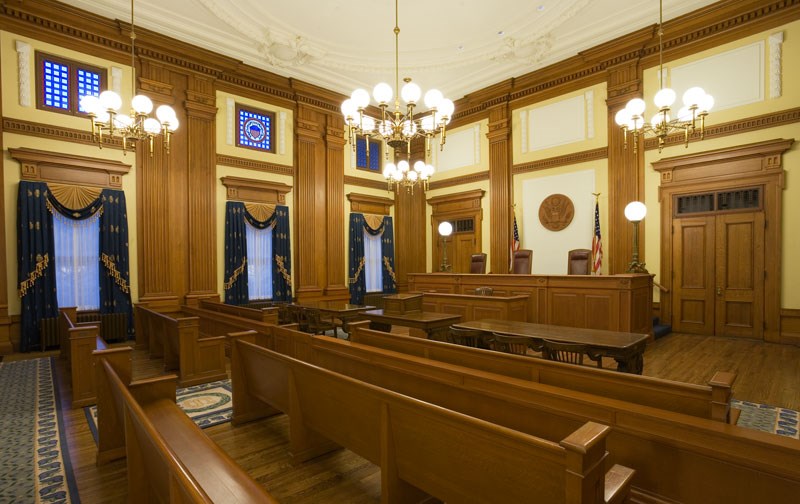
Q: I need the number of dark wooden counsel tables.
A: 3